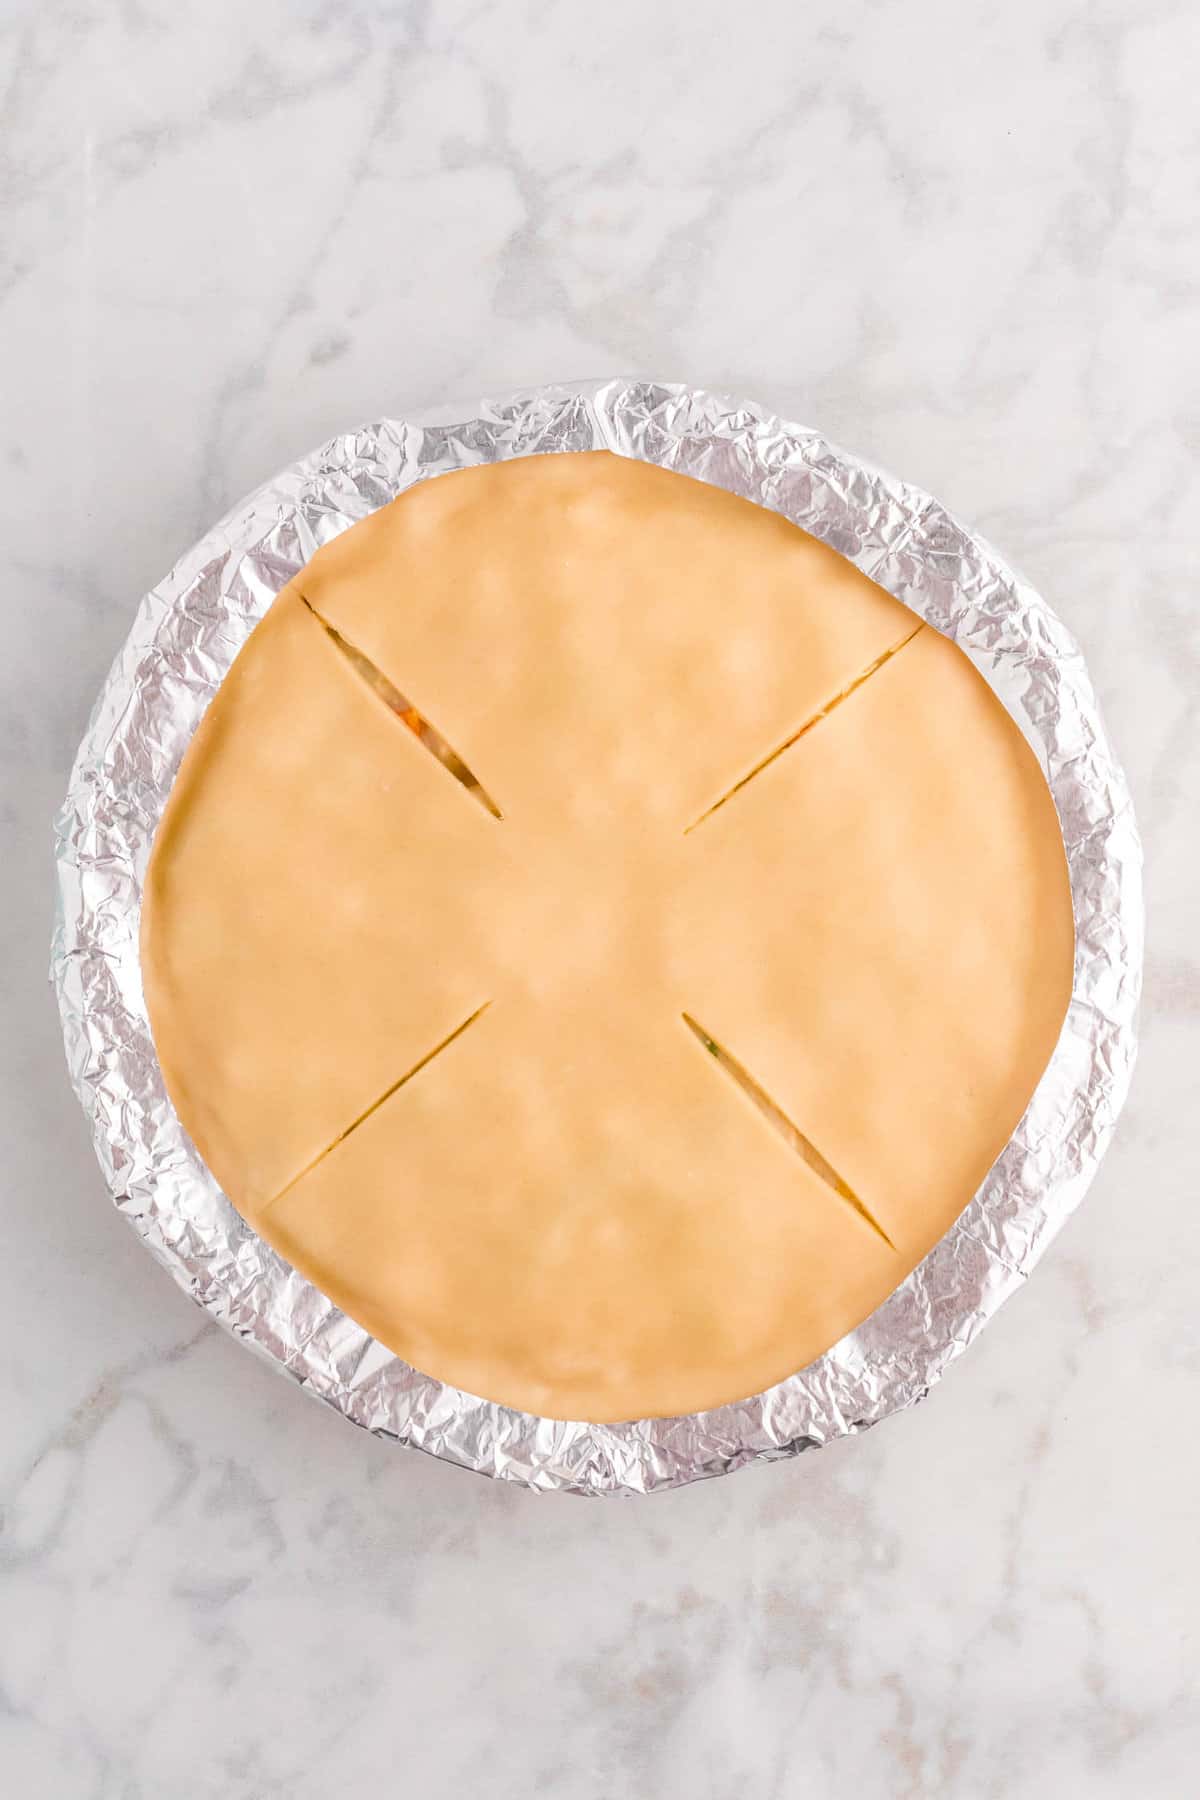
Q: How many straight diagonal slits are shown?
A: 4